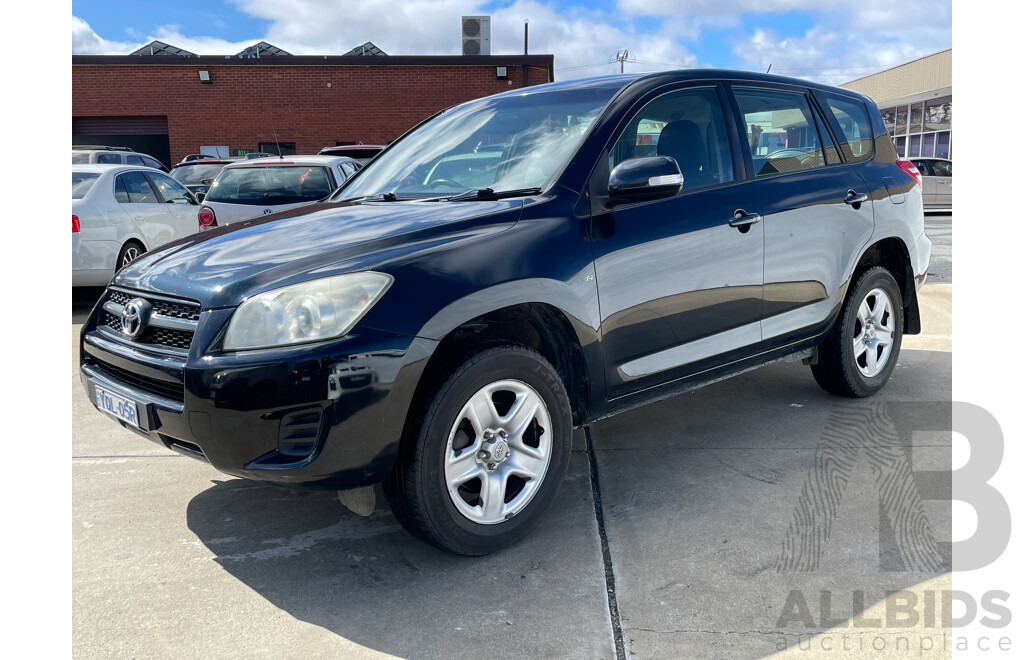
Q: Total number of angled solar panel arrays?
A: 3